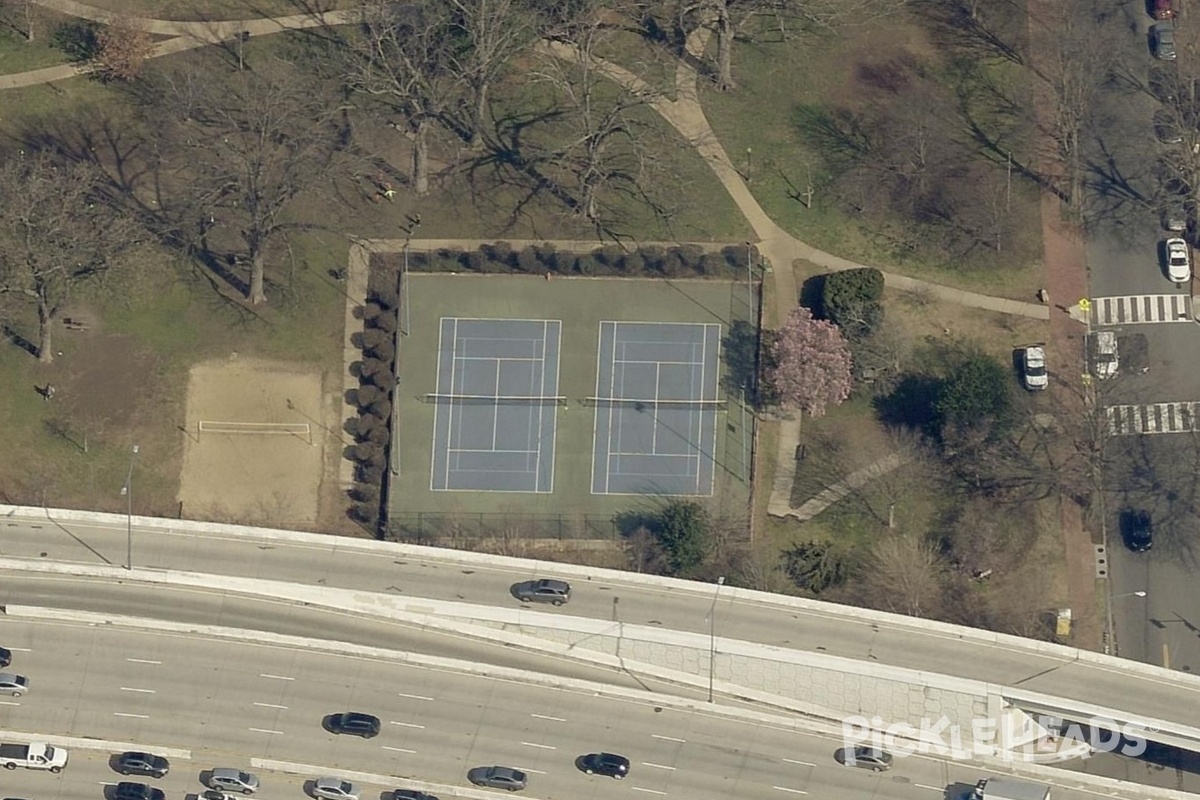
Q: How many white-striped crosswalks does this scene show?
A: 2